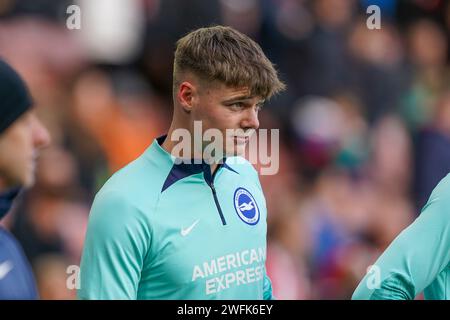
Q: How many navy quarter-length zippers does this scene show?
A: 1